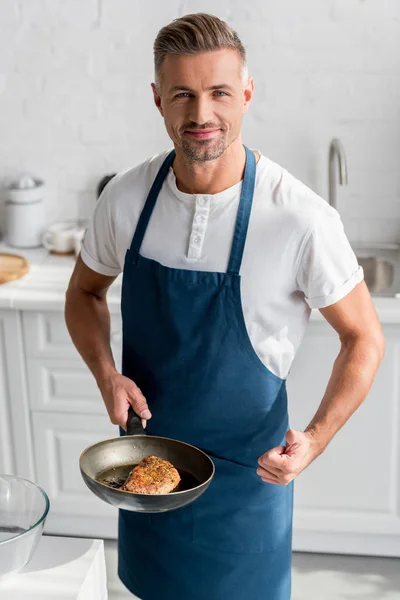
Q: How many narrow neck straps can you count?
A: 2